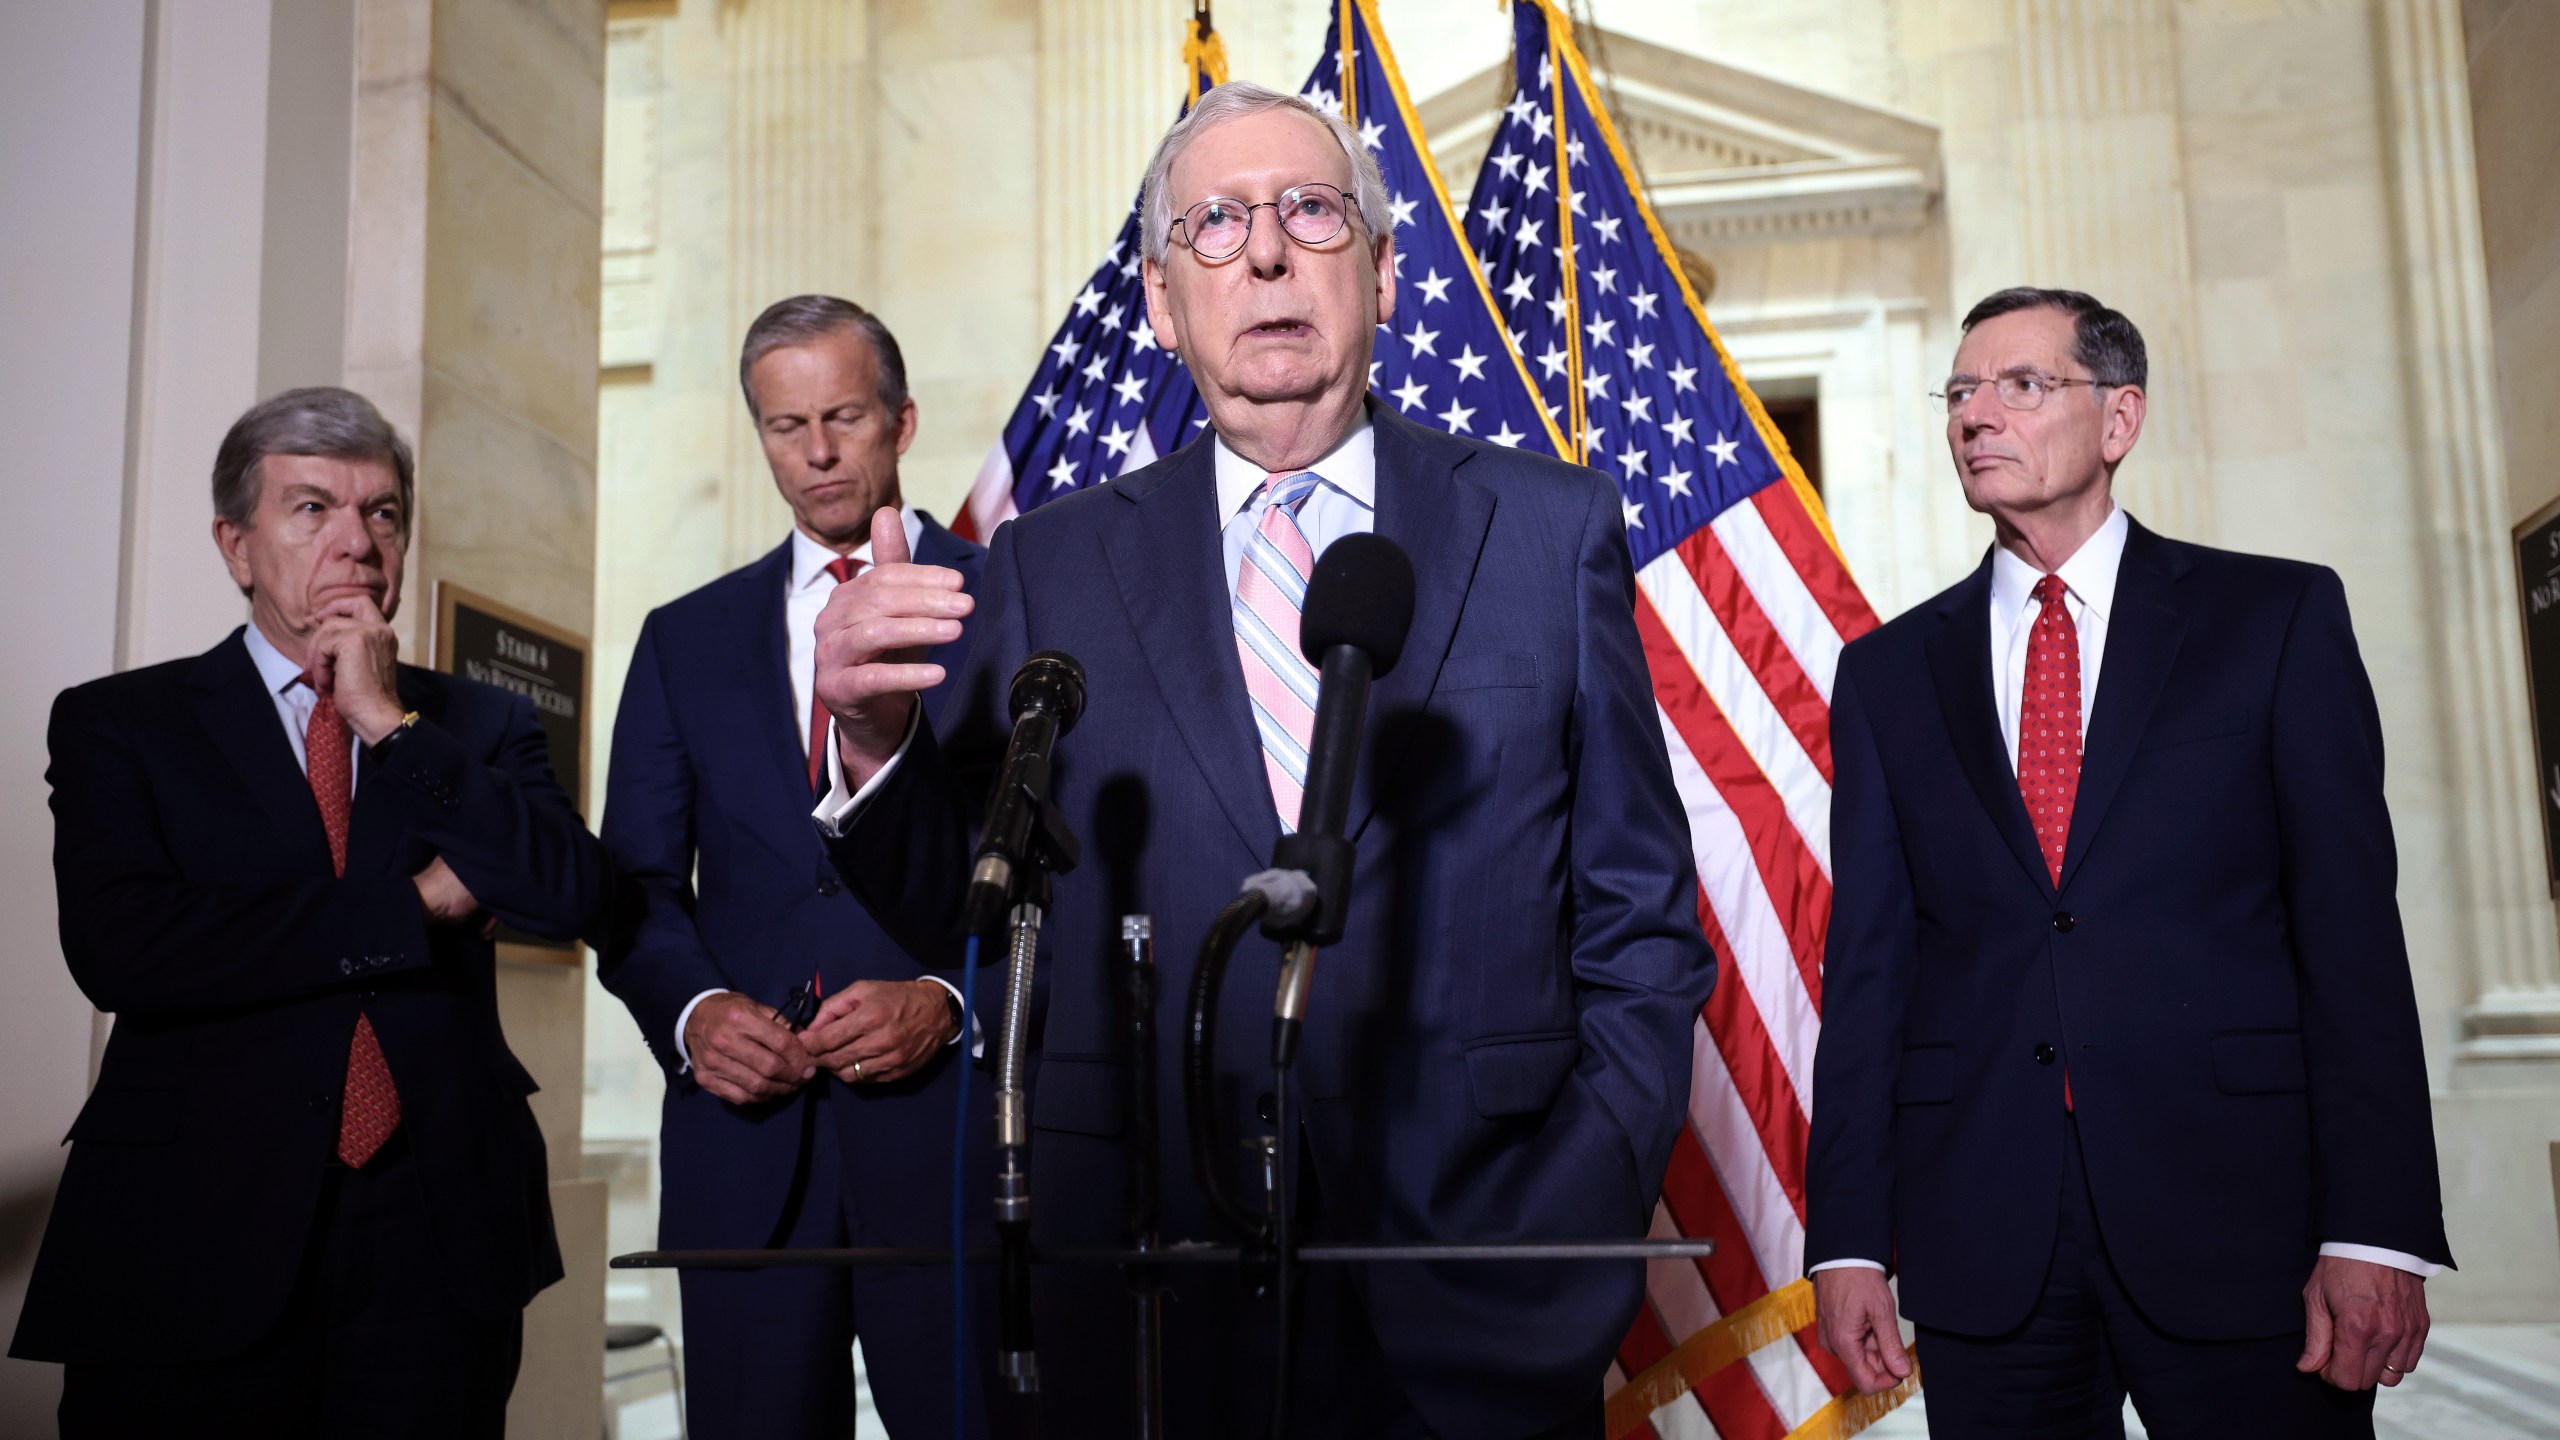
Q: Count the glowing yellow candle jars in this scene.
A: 0